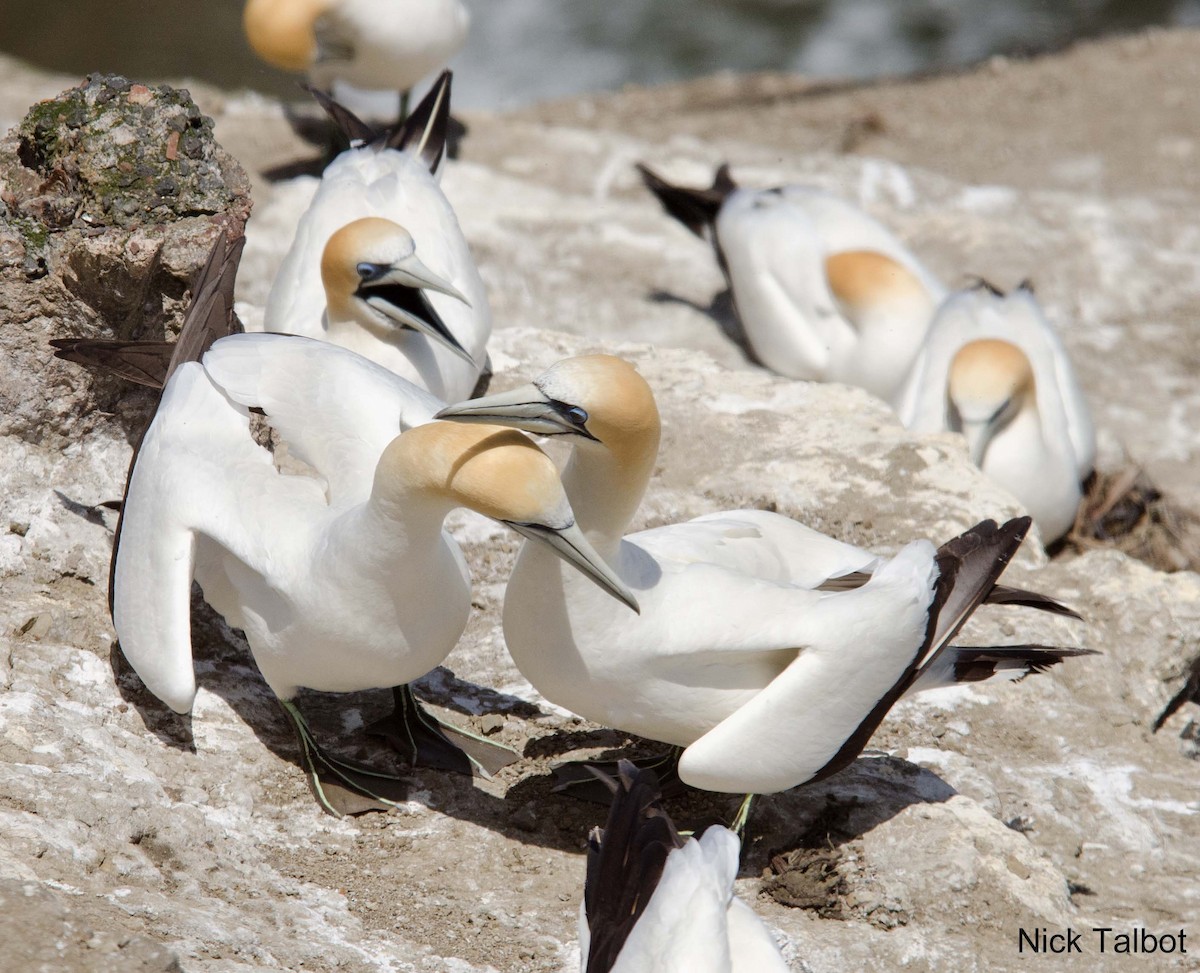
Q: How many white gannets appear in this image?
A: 7